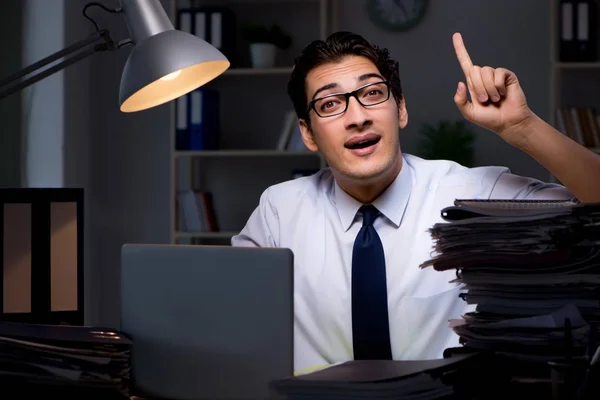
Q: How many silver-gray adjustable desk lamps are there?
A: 1